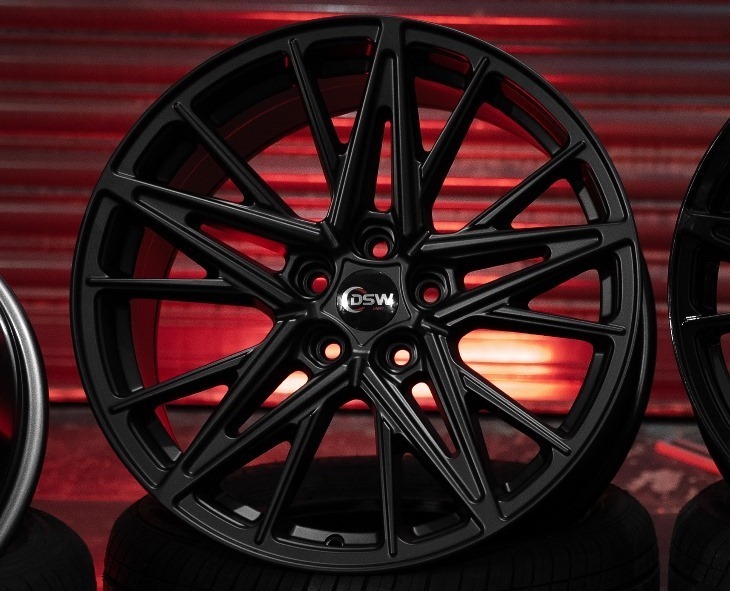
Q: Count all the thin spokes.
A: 10